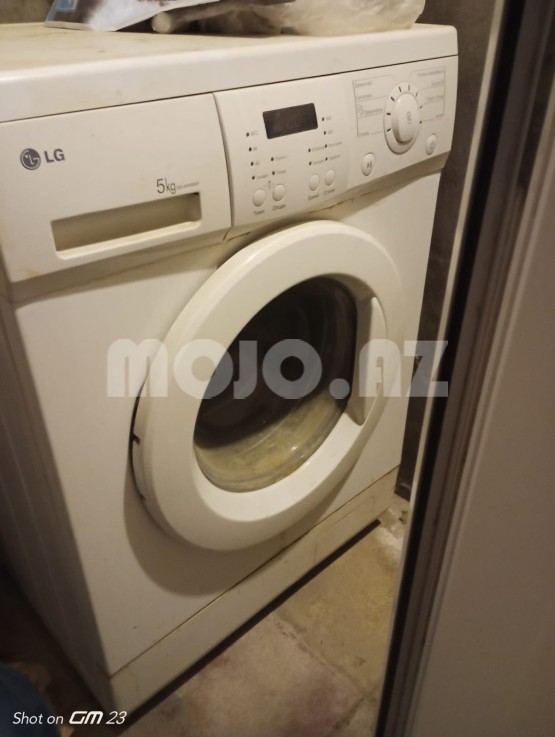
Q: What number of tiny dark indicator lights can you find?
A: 12